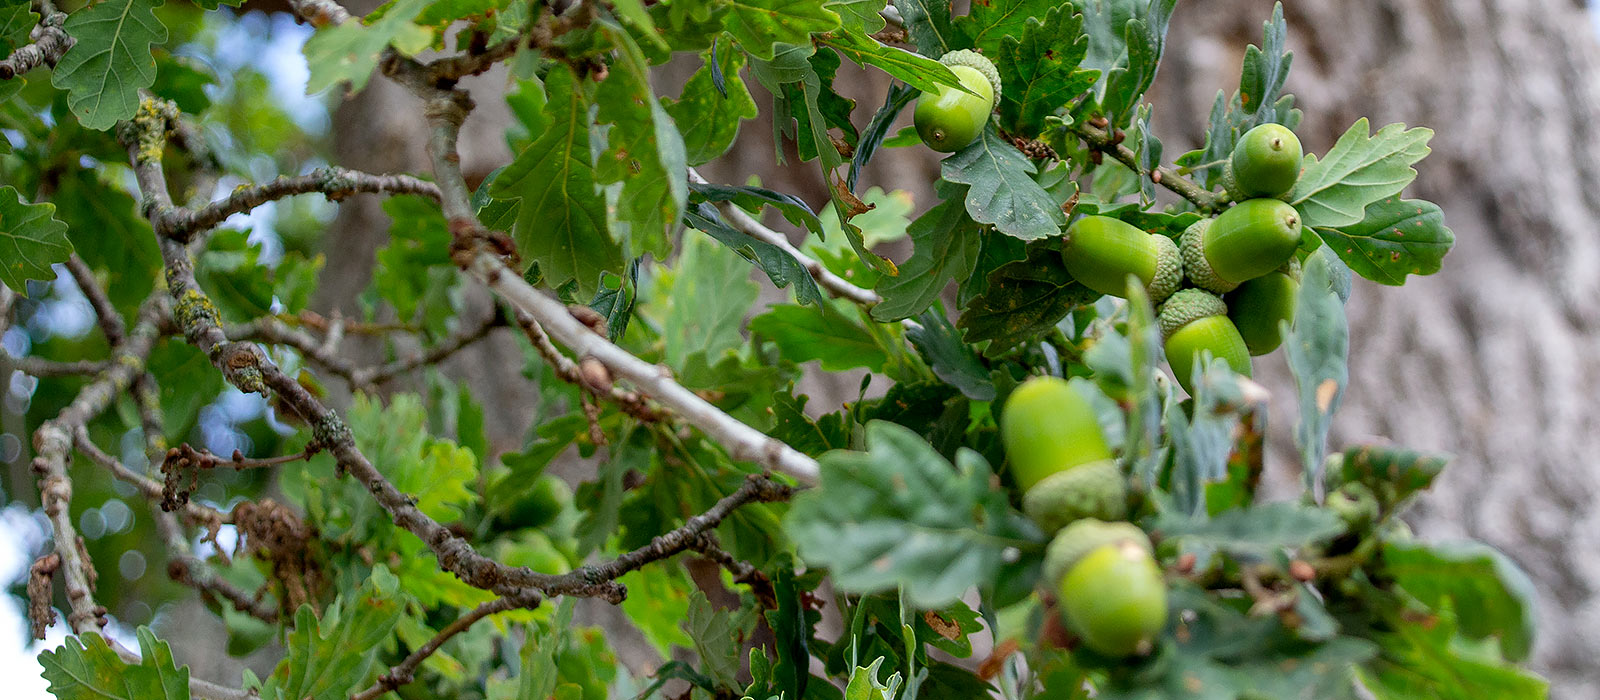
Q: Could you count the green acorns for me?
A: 8